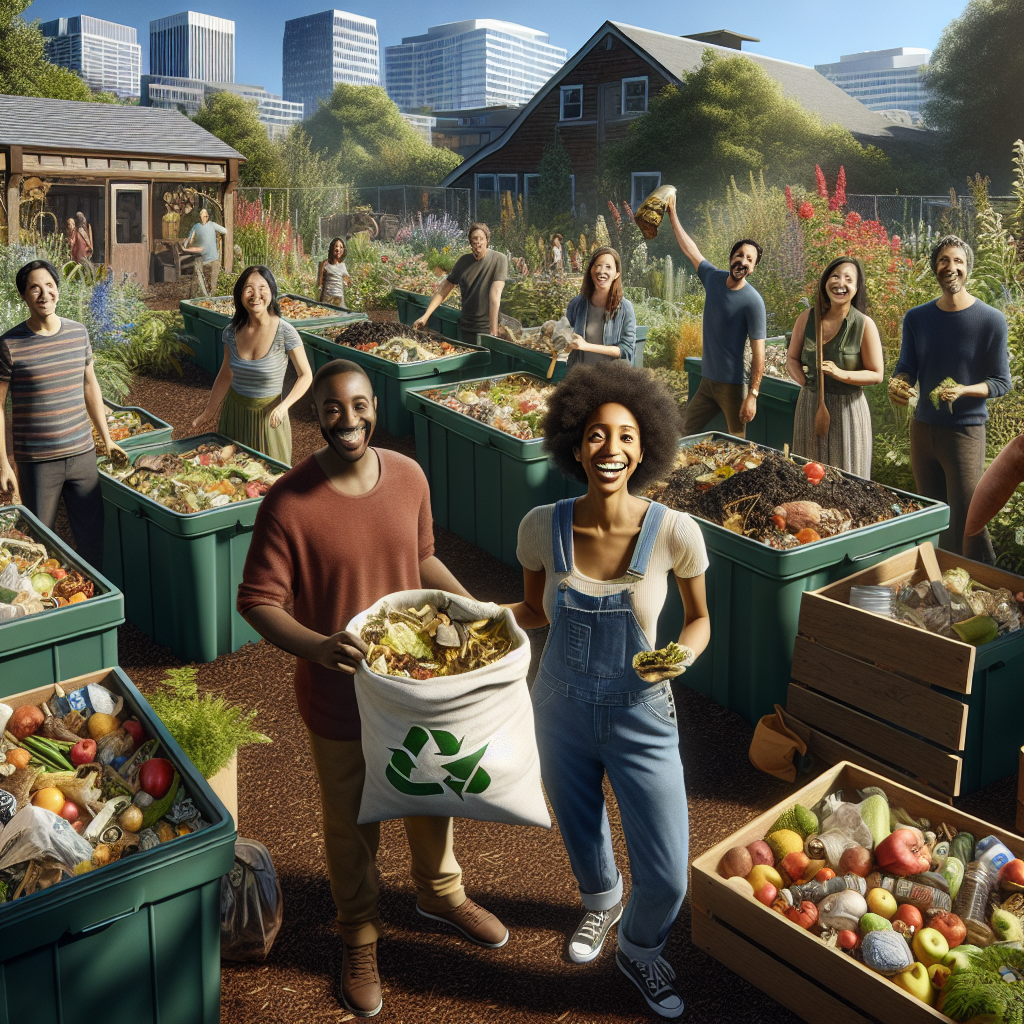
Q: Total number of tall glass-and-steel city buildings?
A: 5